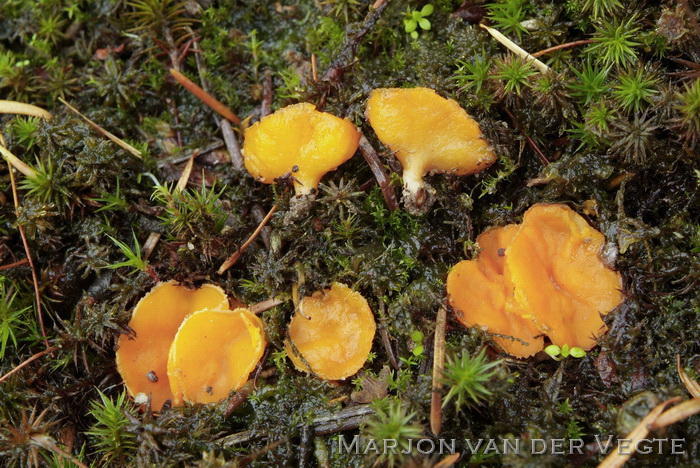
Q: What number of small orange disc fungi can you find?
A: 7